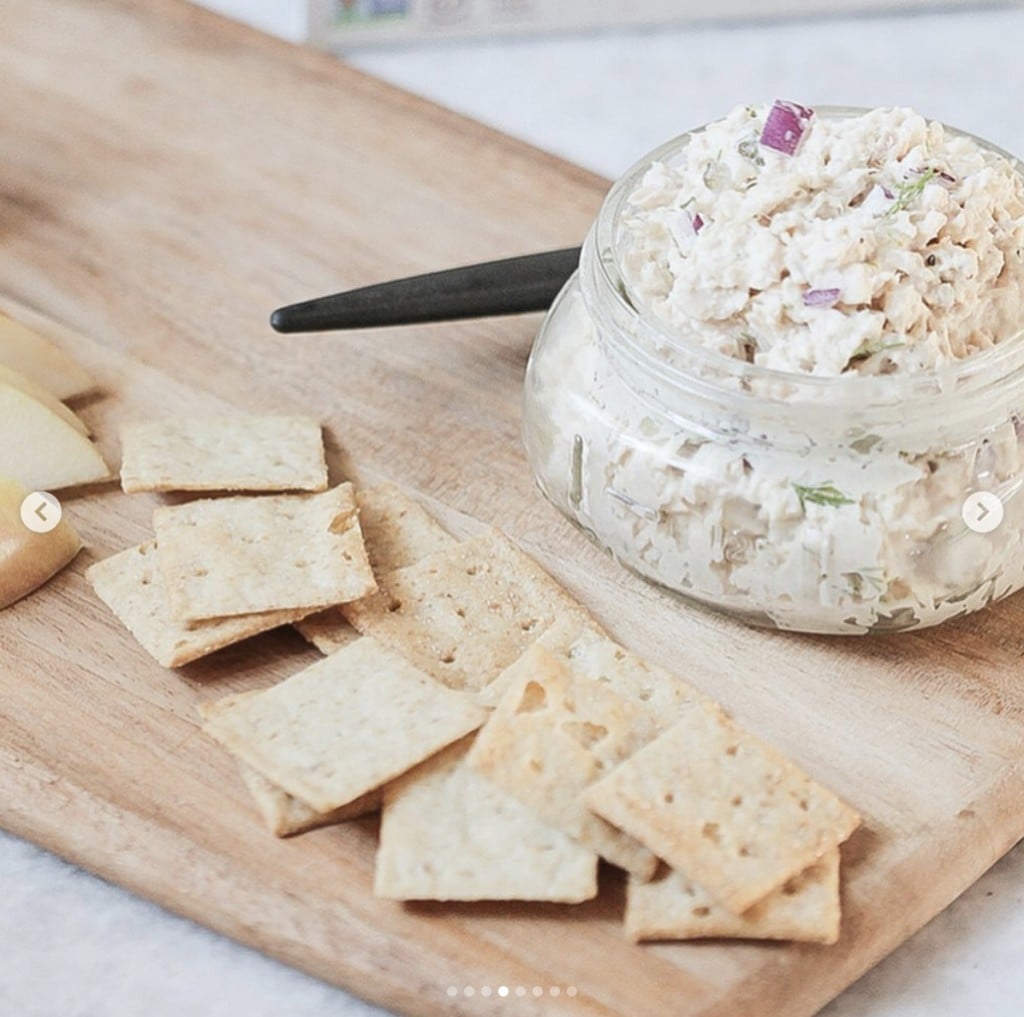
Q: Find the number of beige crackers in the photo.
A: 12